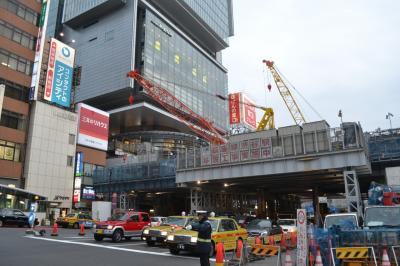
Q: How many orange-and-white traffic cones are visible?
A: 3